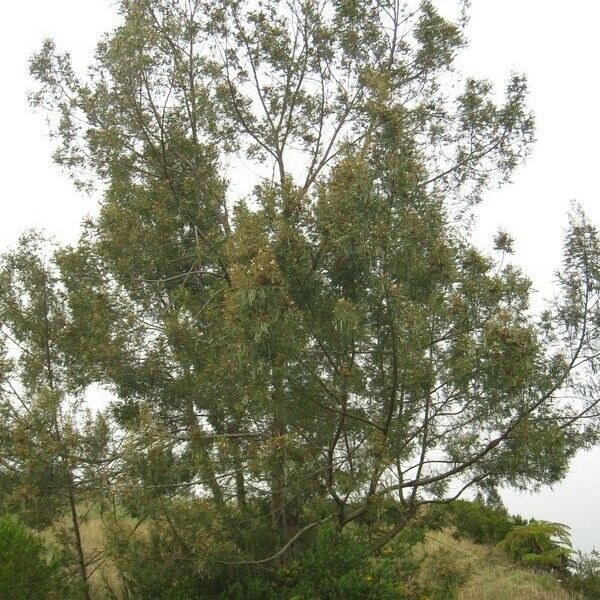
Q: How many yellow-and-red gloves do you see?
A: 0